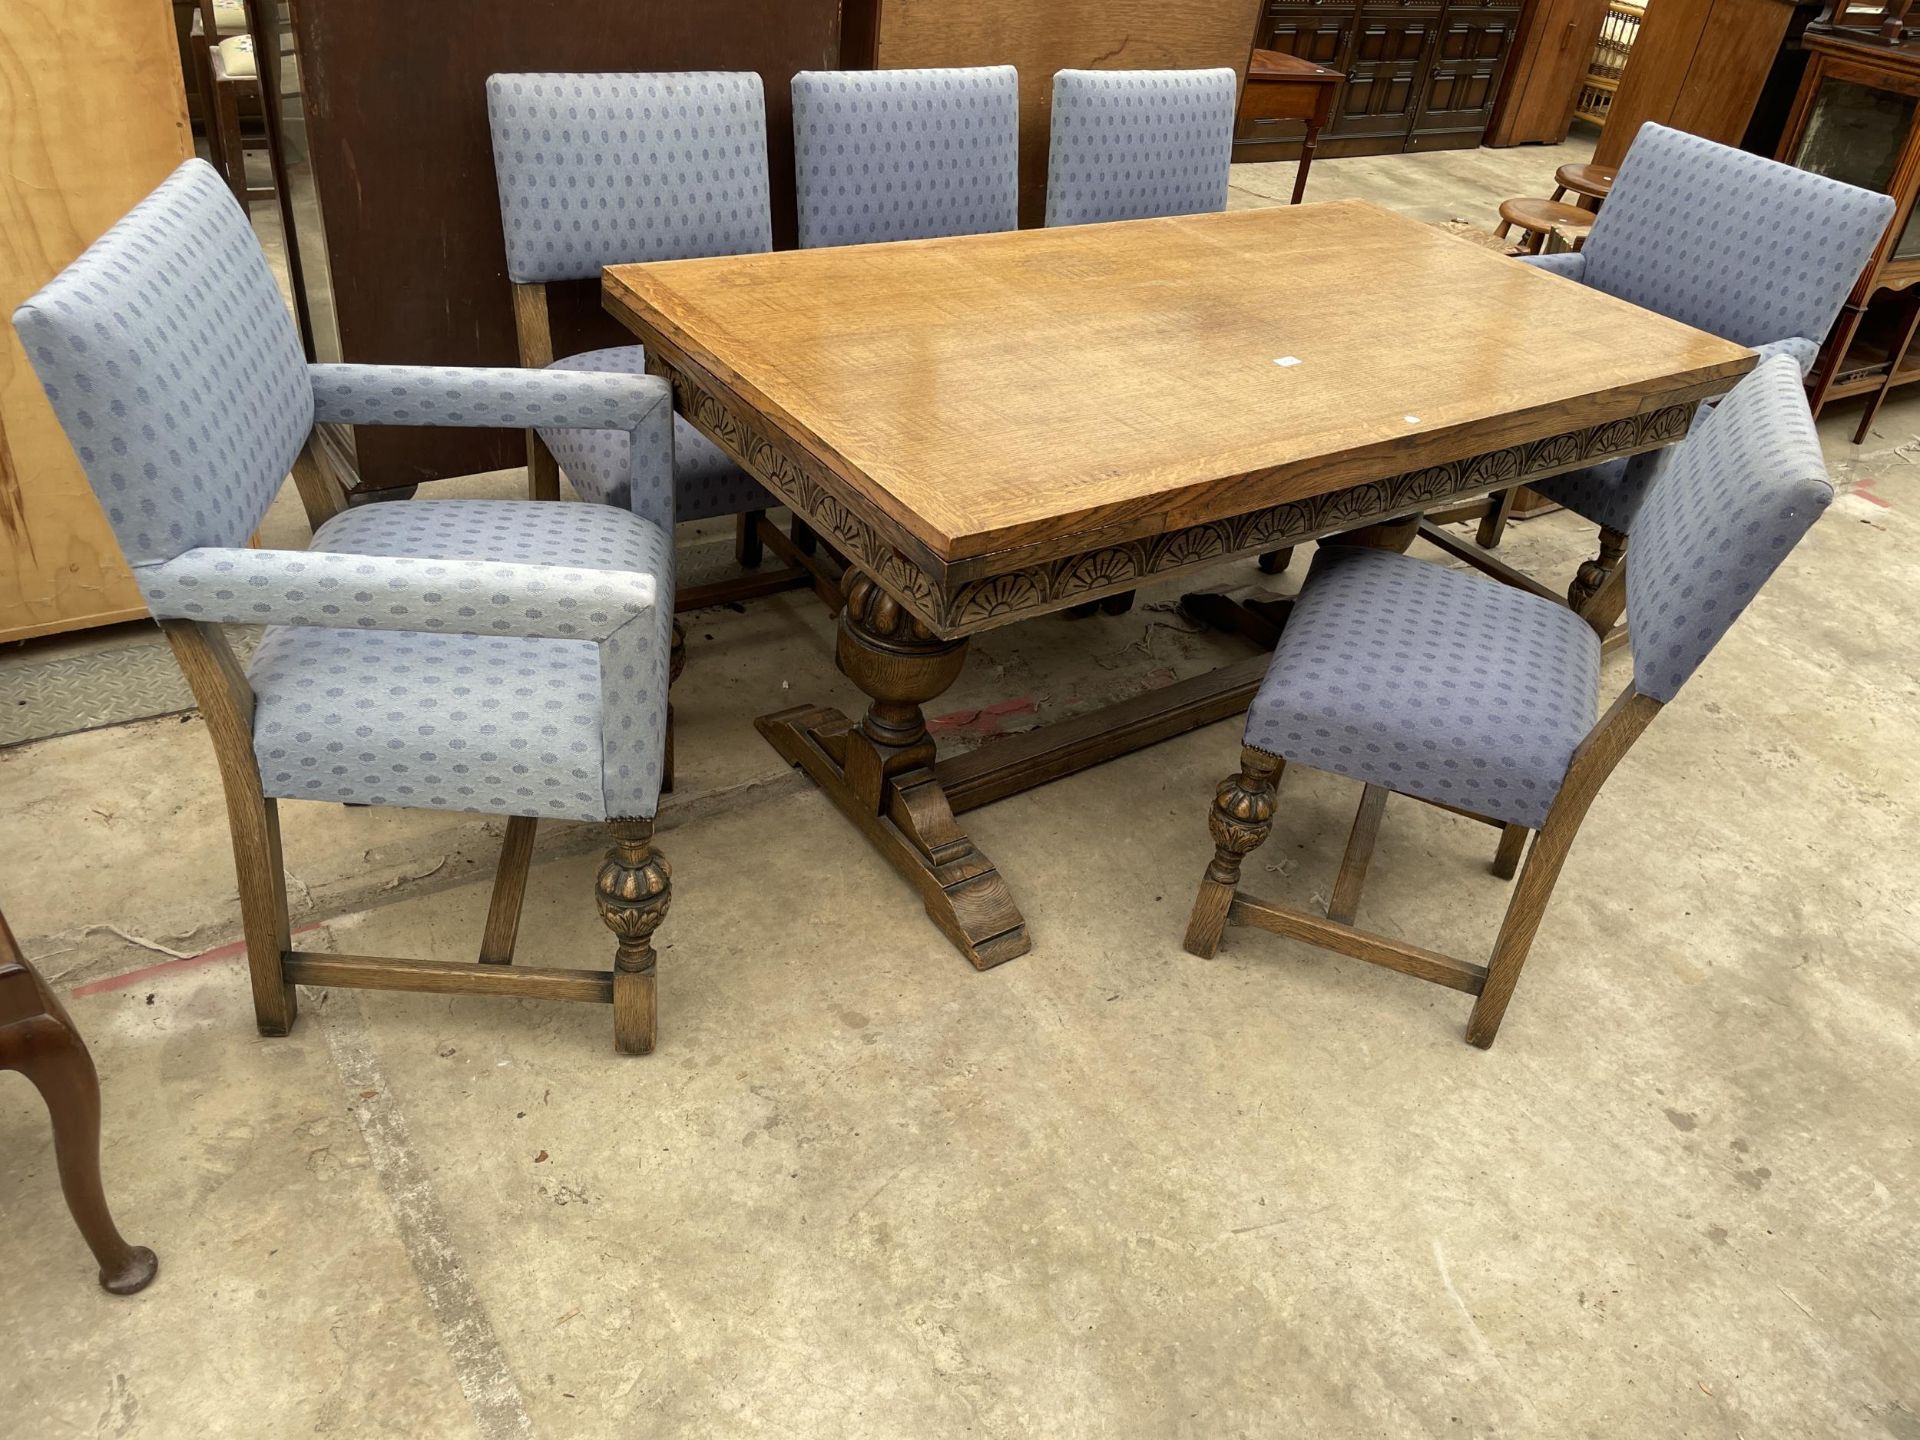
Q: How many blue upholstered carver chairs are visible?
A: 2